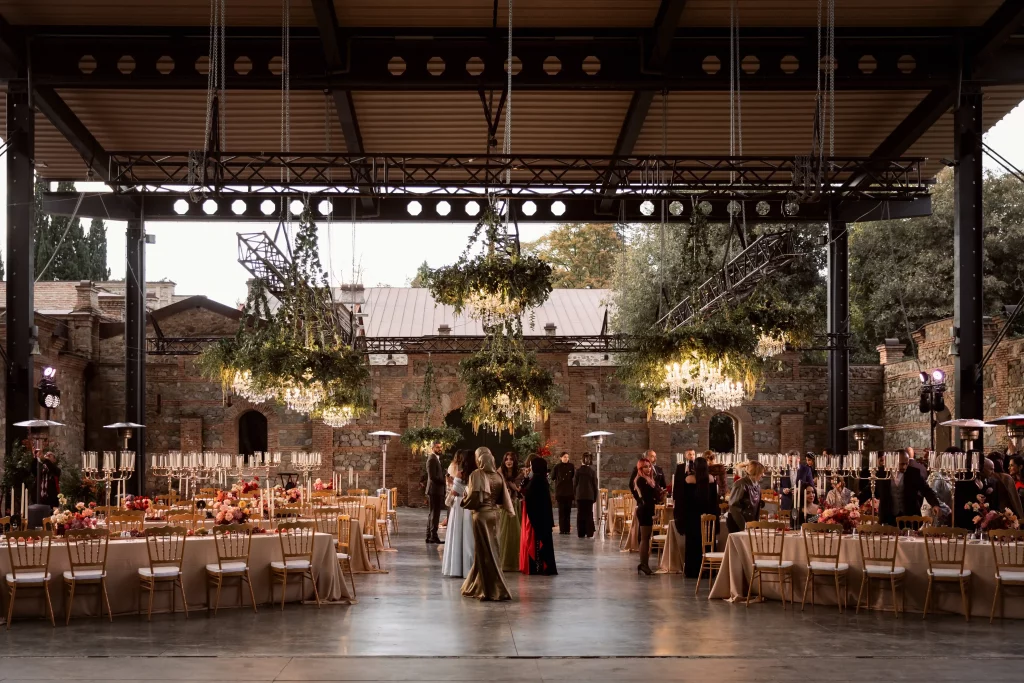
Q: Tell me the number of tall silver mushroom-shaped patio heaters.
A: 7